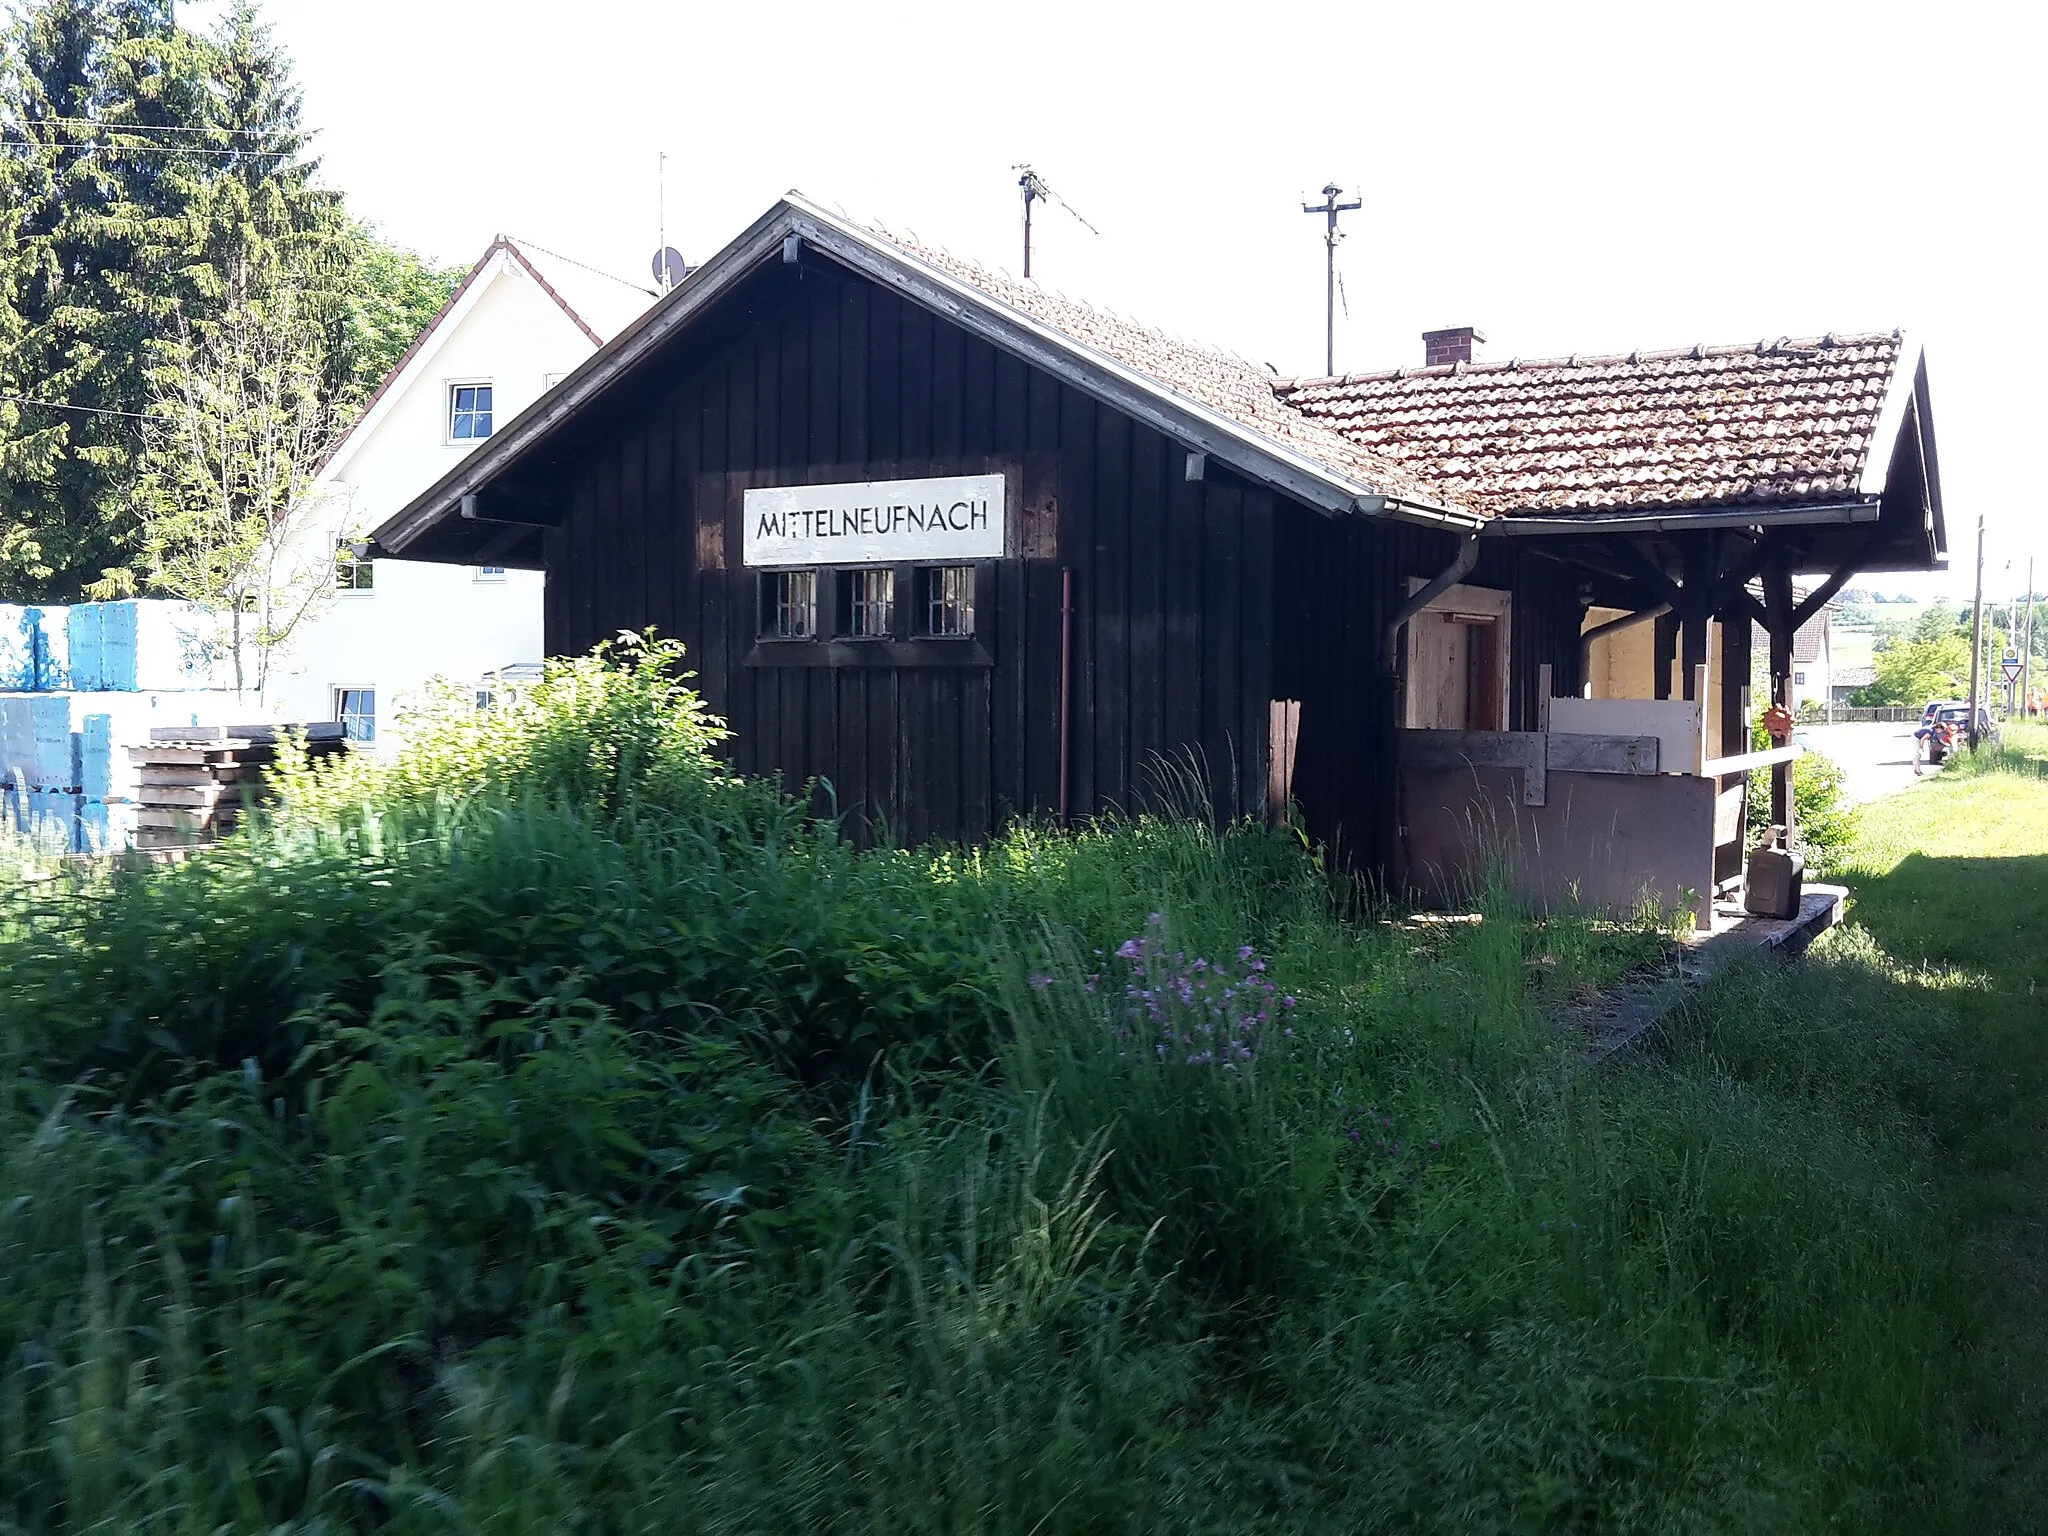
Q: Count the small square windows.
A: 3